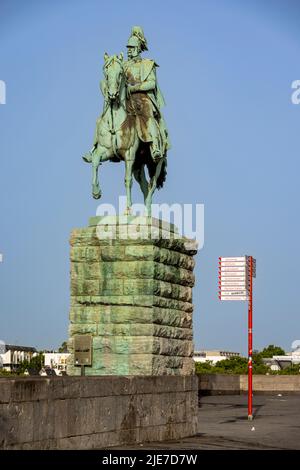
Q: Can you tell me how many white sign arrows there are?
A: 9